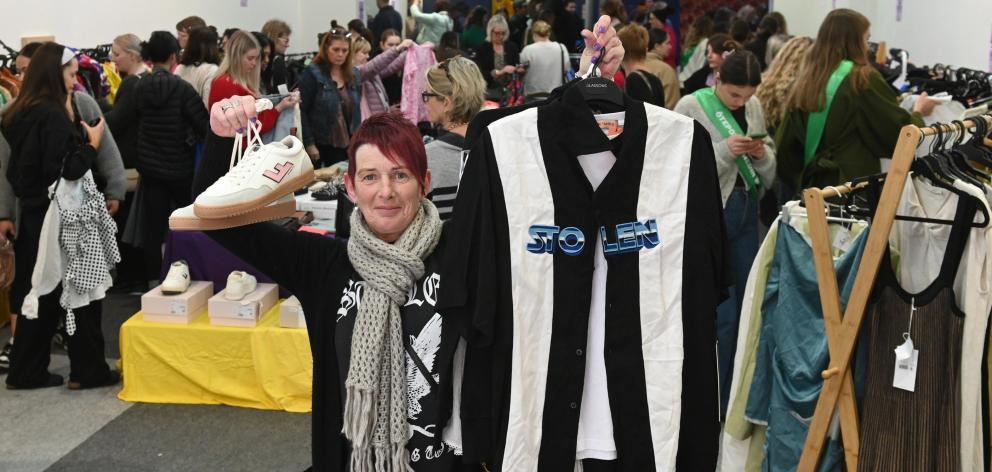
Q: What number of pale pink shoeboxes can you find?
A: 3